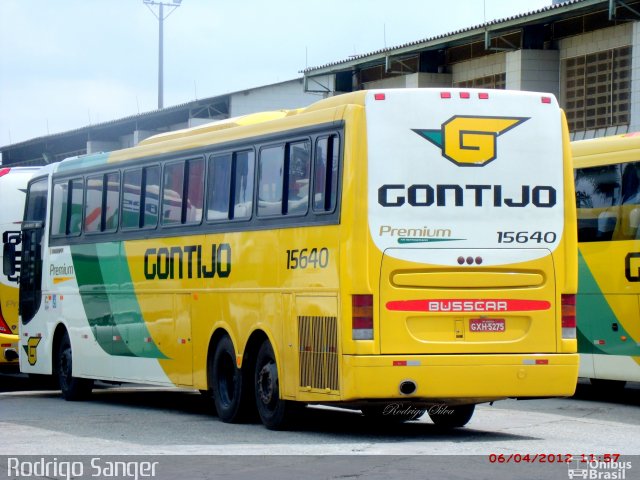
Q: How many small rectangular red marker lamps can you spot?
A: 5